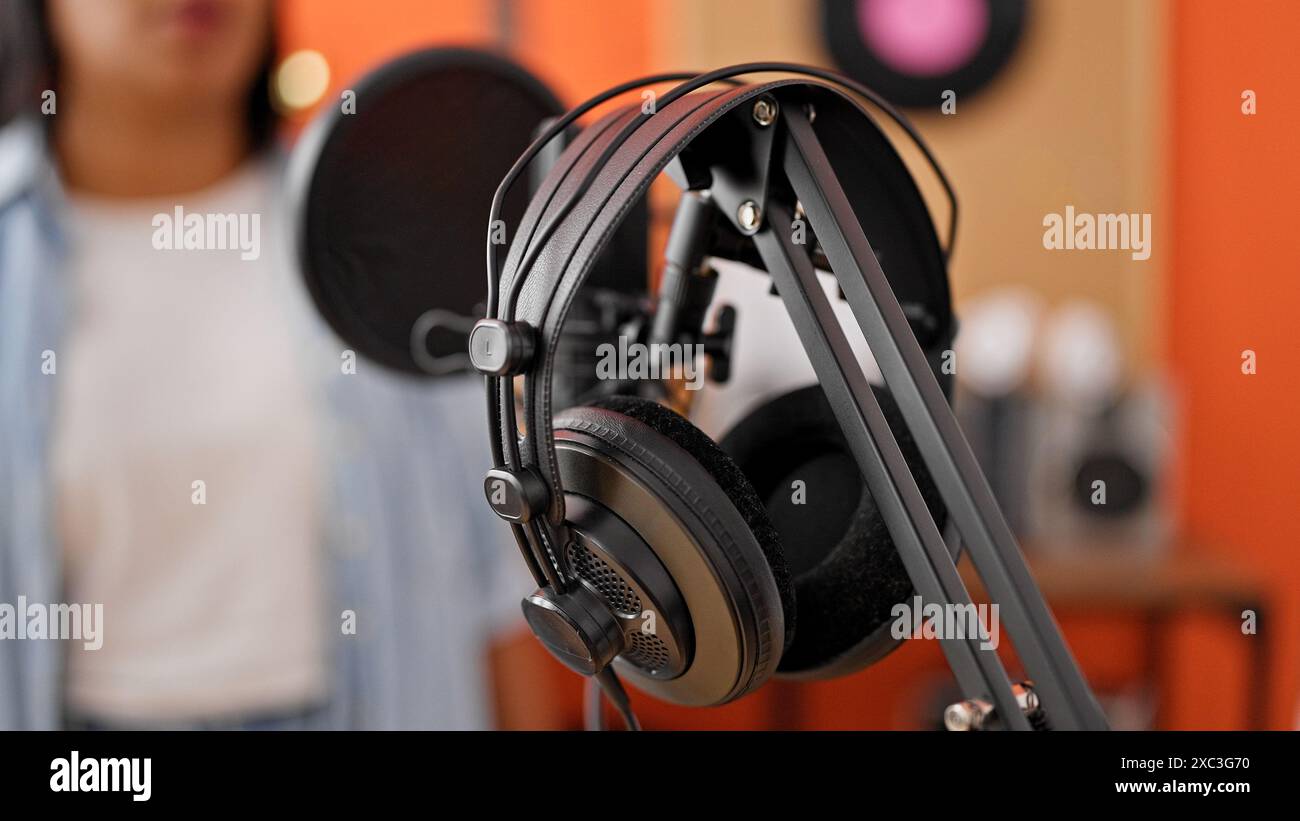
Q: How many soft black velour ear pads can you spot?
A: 2